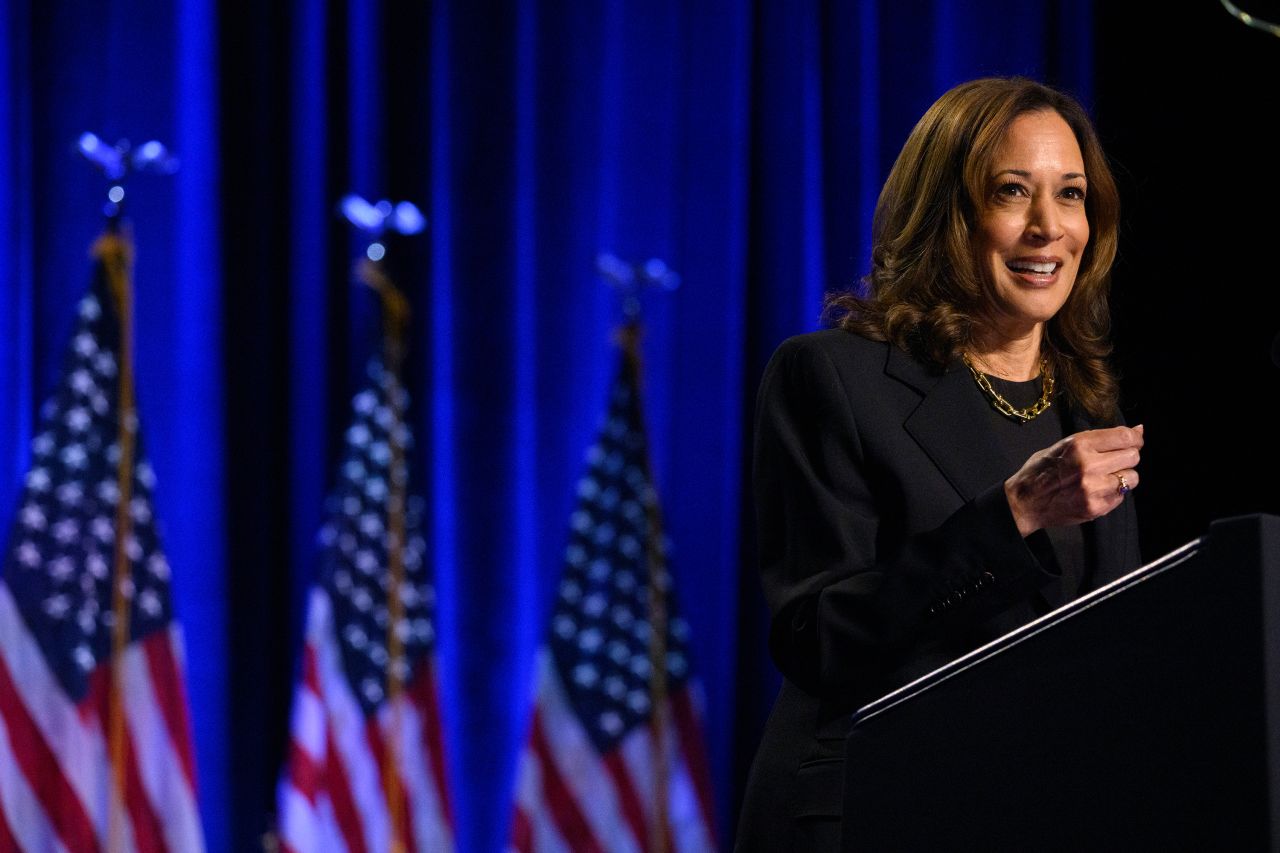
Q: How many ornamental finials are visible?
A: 3